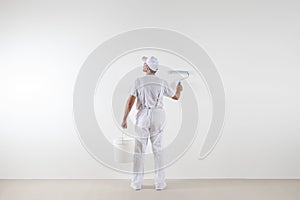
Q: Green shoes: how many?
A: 0